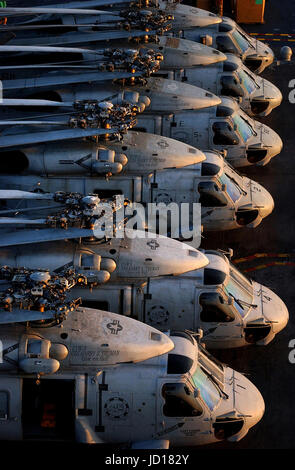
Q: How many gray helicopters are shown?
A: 6